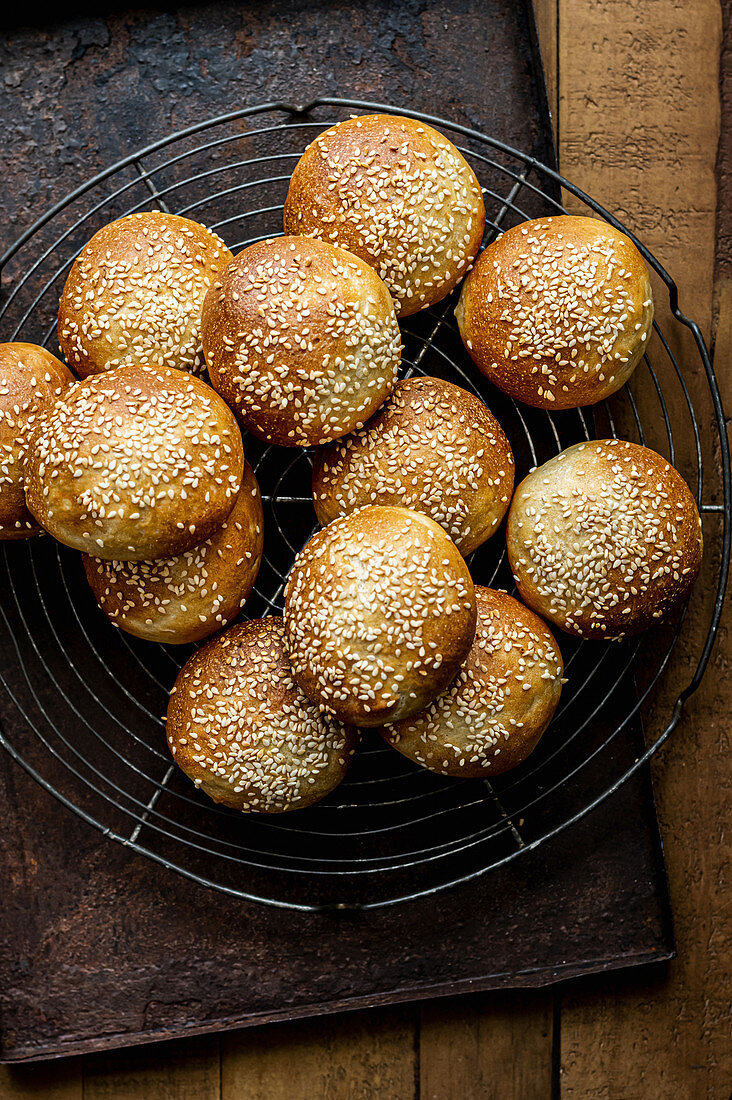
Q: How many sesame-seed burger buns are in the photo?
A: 12